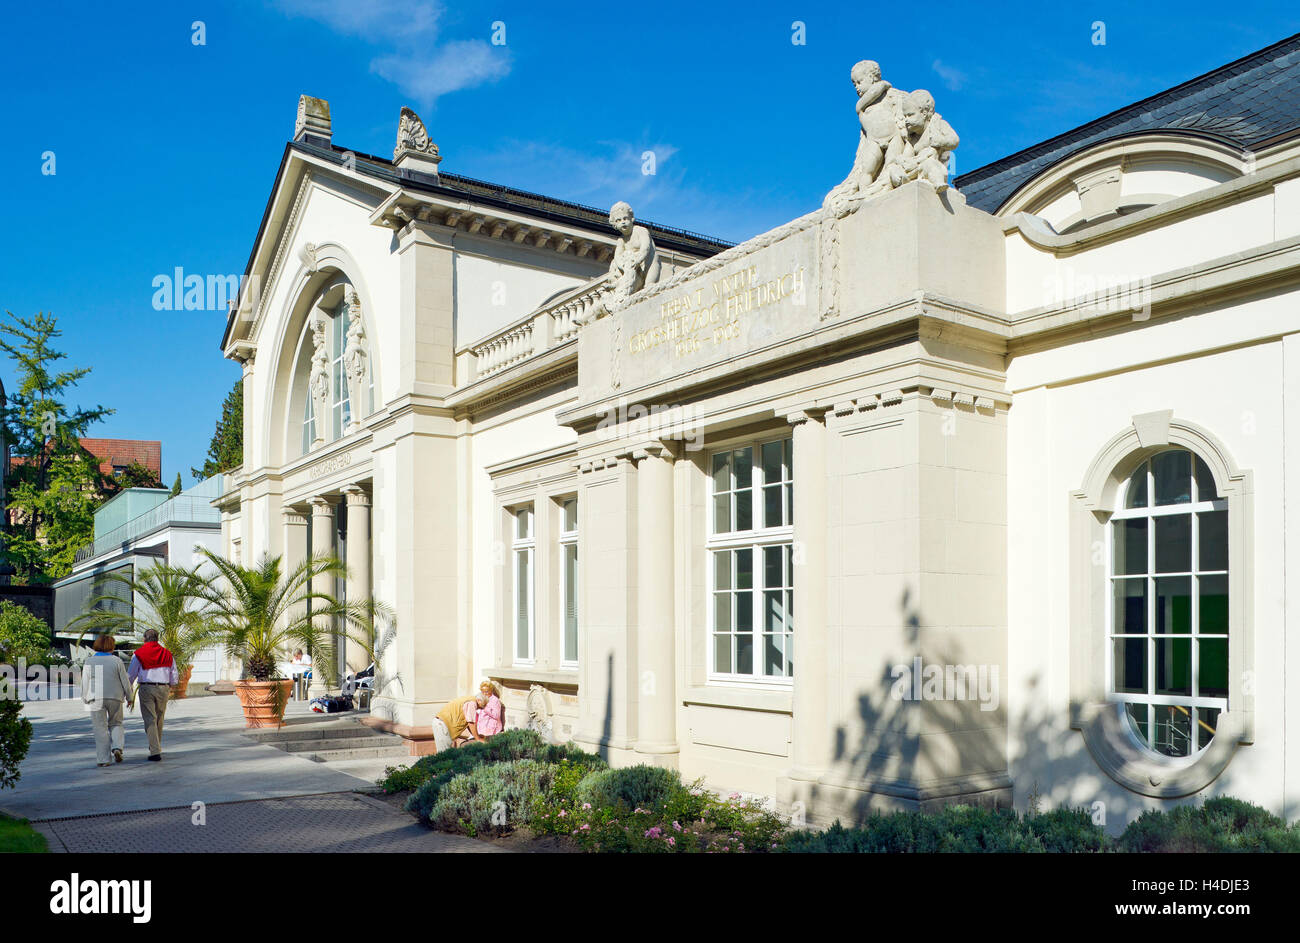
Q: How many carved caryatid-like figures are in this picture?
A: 2